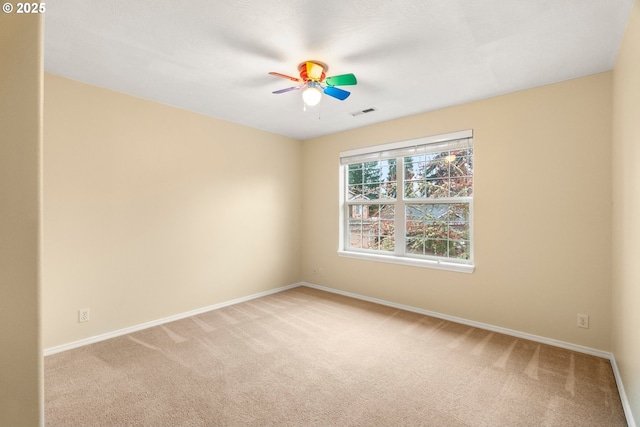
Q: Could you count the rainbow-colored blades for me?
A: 5